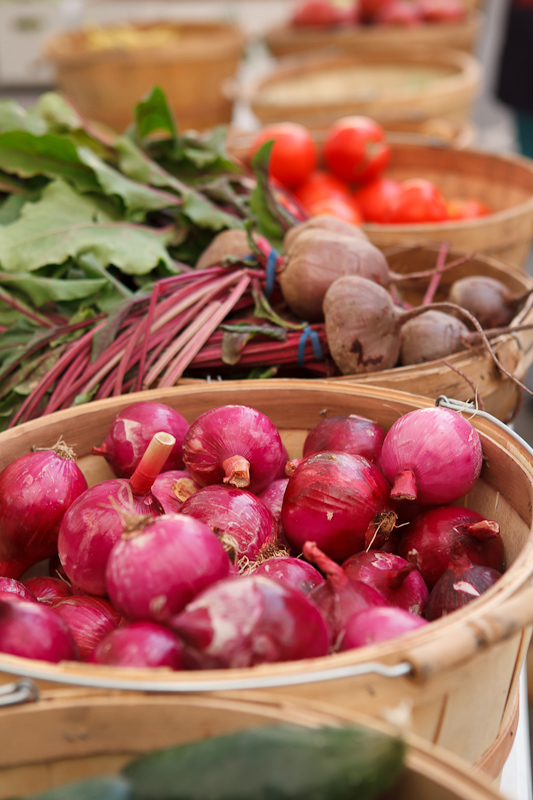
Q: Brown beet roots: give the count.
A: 6